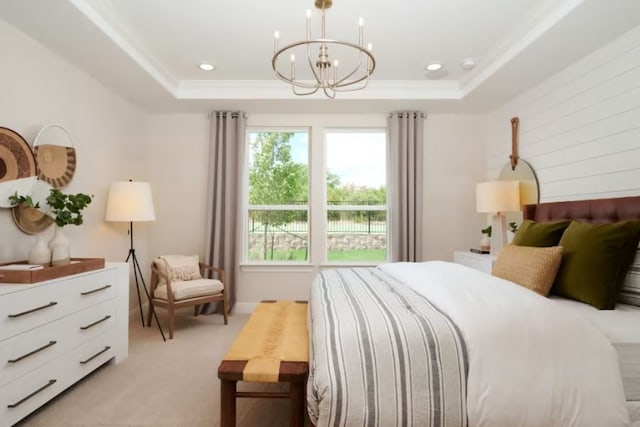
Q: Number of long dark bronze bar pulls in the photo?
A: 6